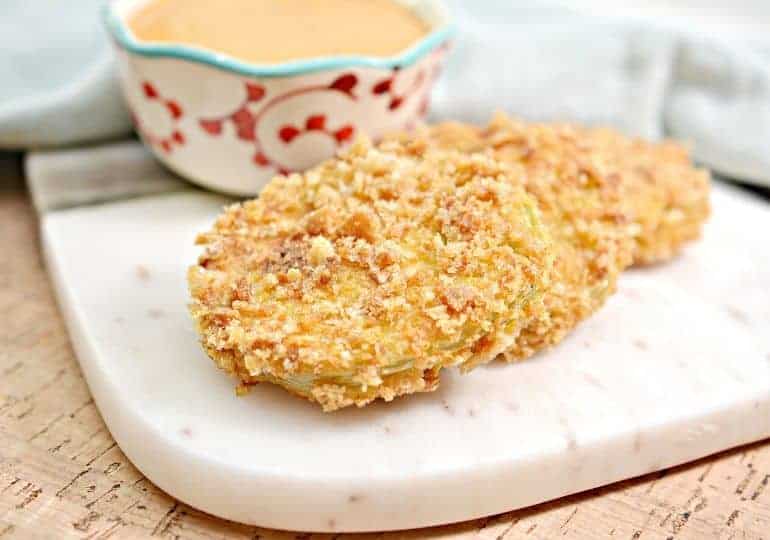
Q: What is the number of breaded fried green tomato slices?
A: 3